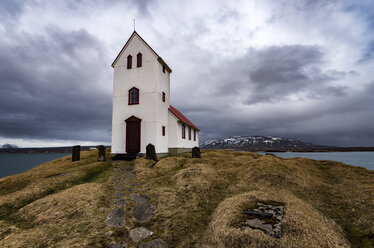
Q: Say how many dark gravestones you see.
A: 4